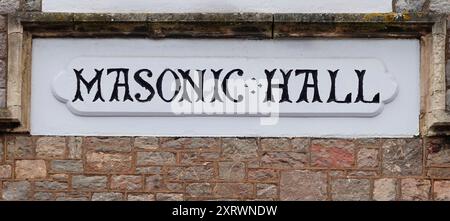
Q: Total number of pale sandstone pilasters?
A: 2